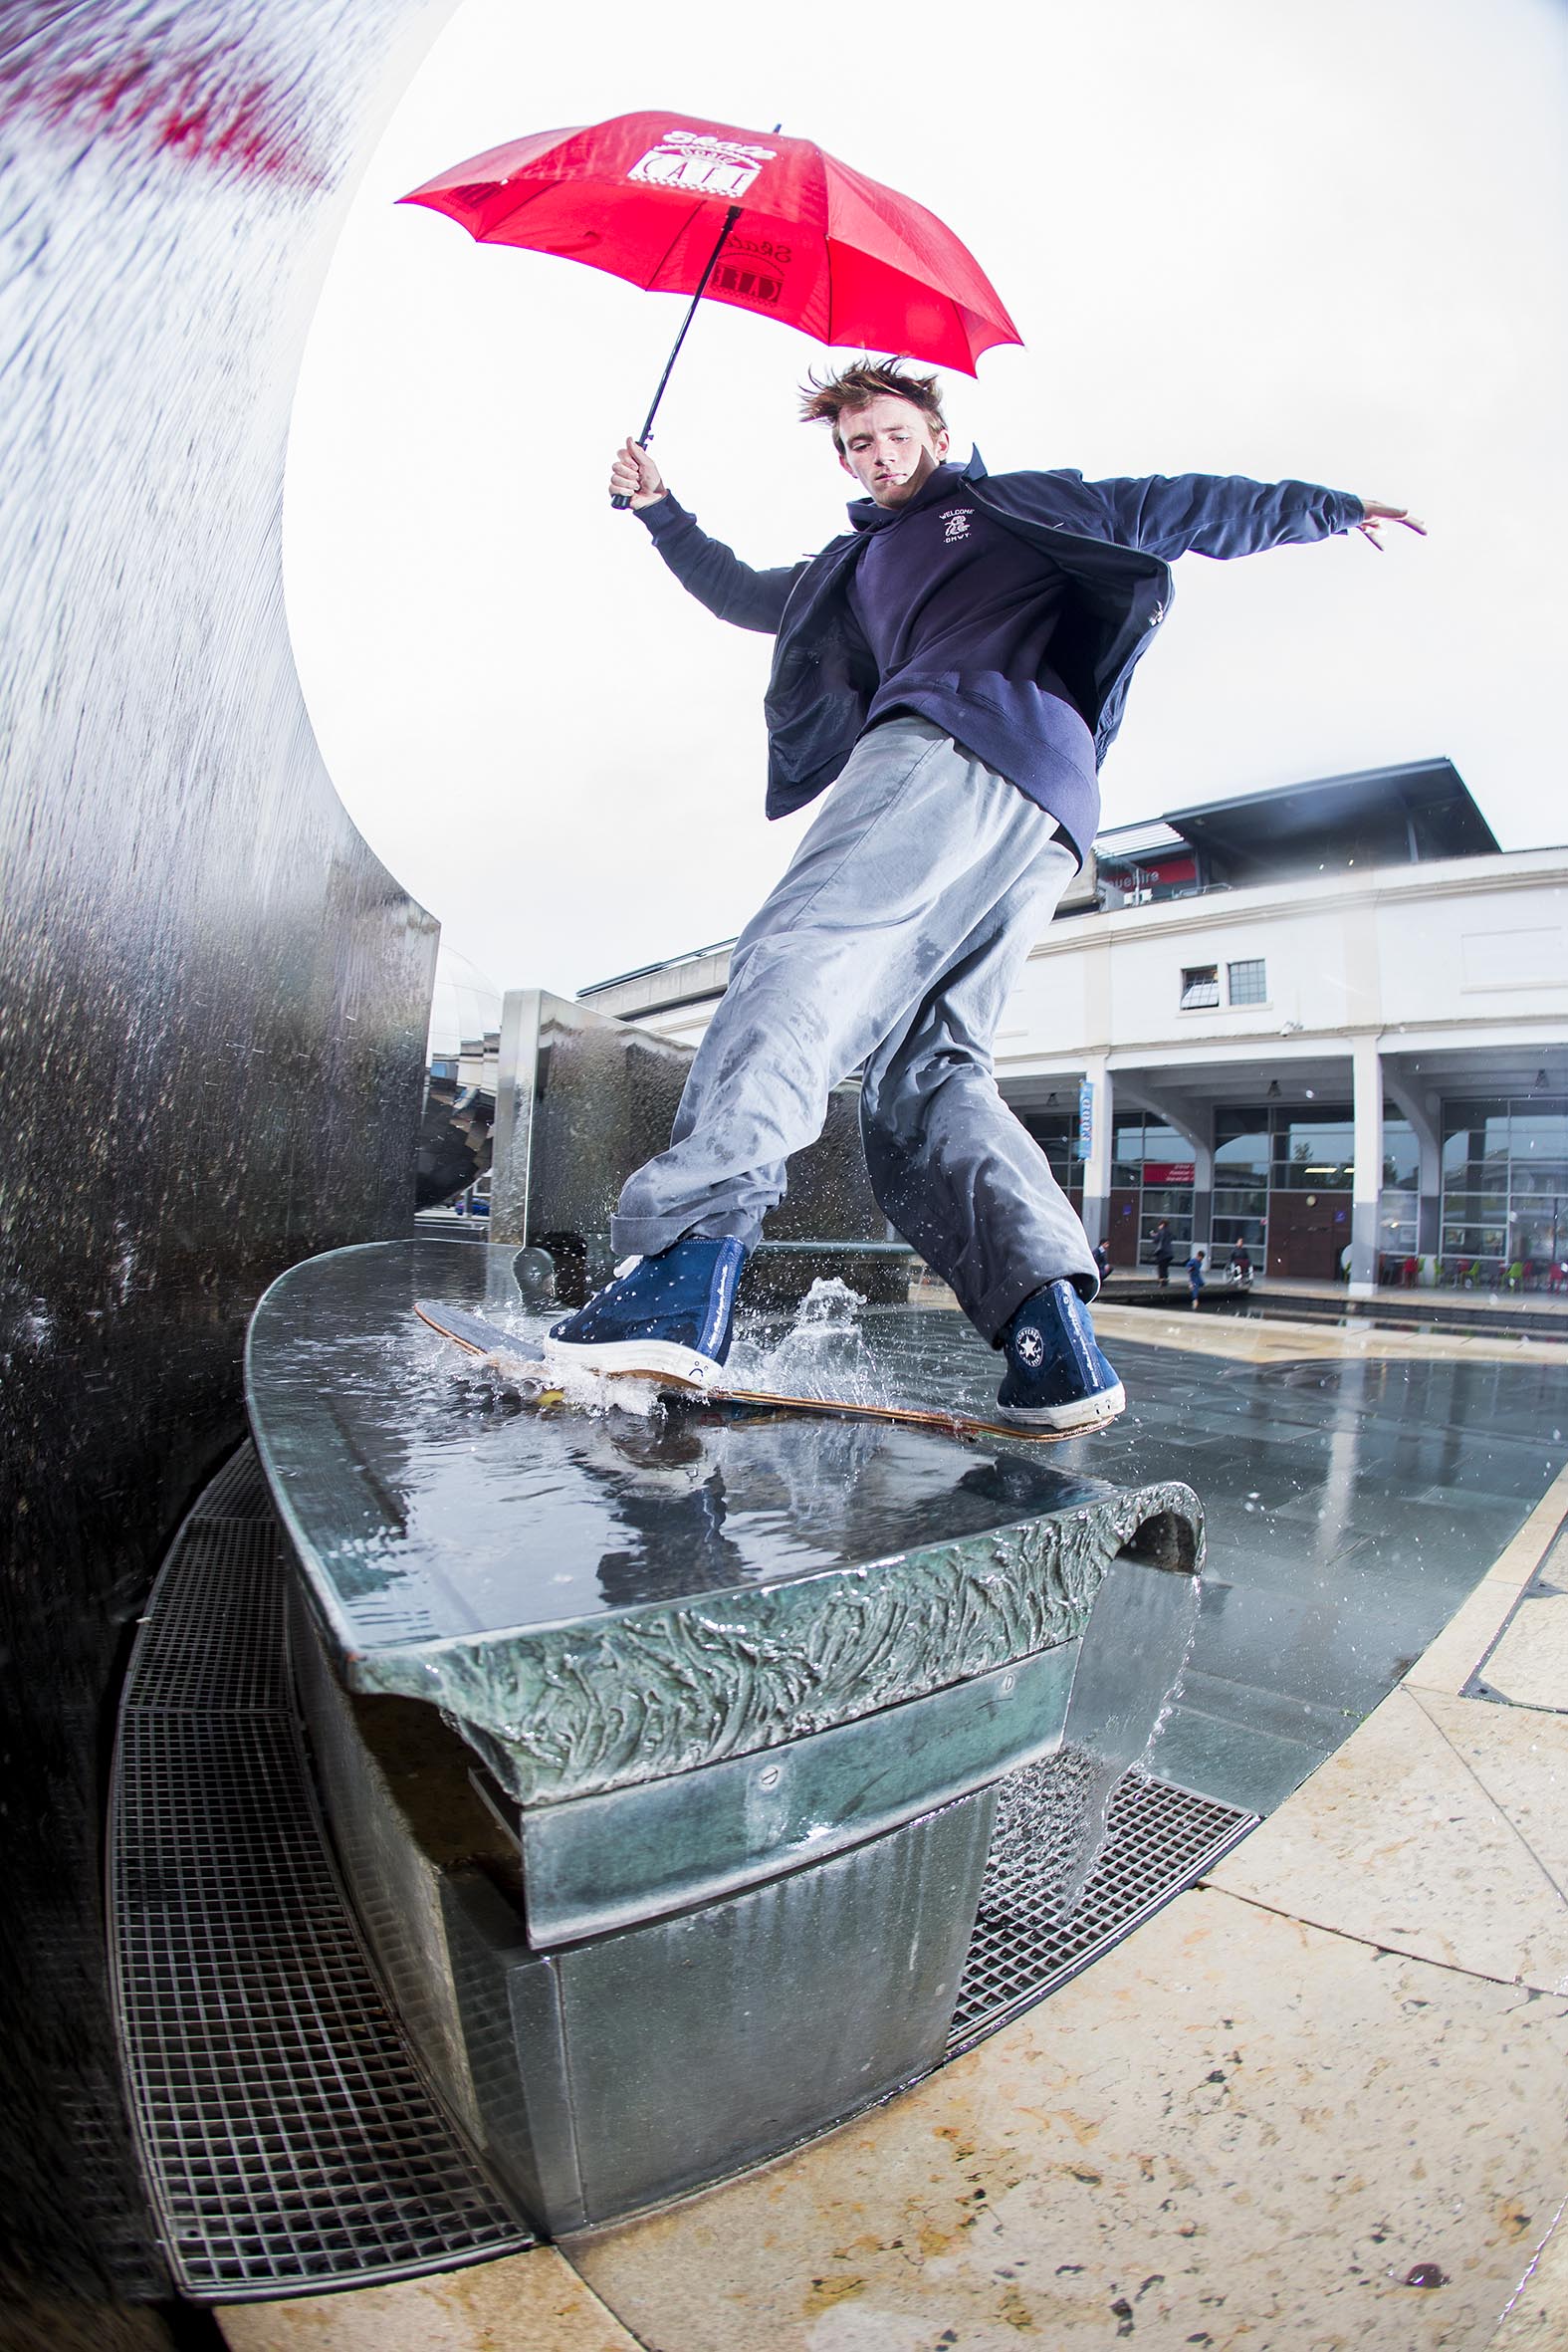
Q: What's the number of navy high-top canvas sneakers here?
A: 2